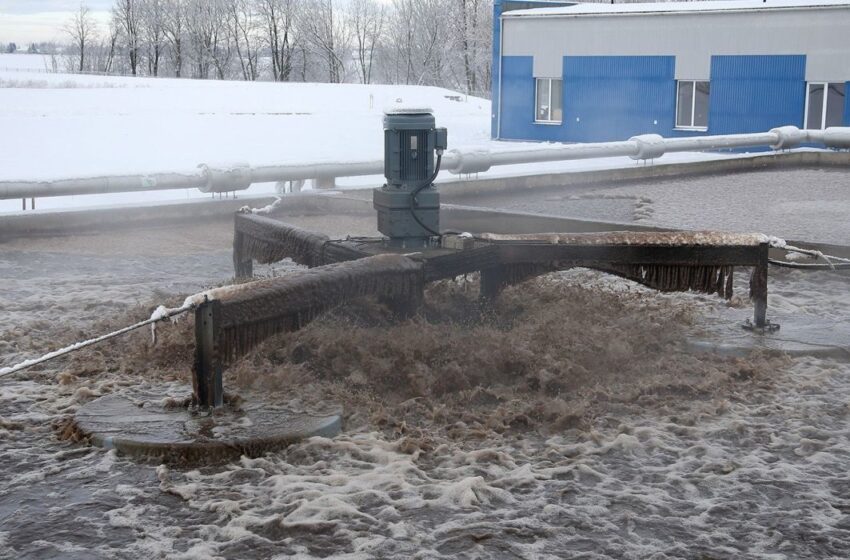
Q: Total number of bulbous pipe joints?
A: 5